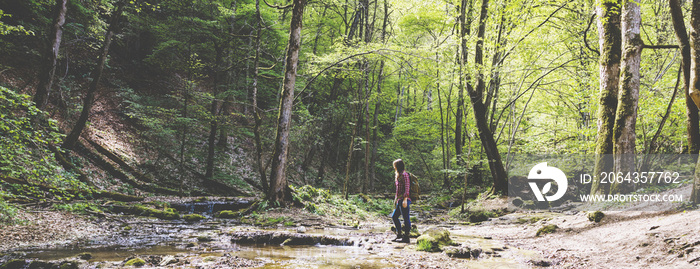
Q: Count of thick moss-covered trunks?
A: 2